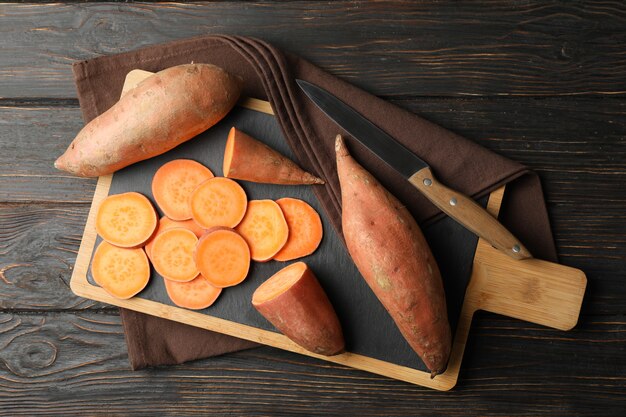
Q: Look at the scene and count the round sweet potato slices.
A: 10